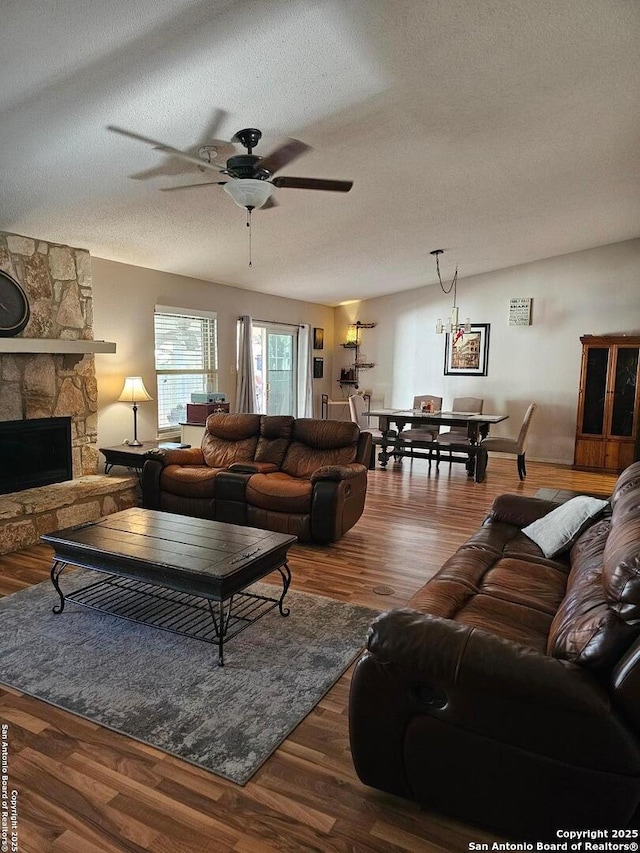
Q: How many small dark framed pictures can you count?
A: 2